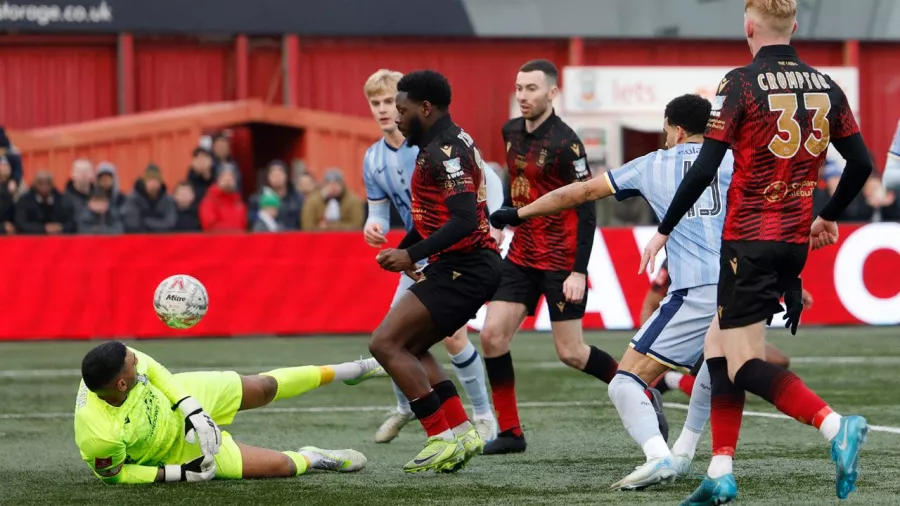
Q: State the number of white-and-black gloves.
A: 2